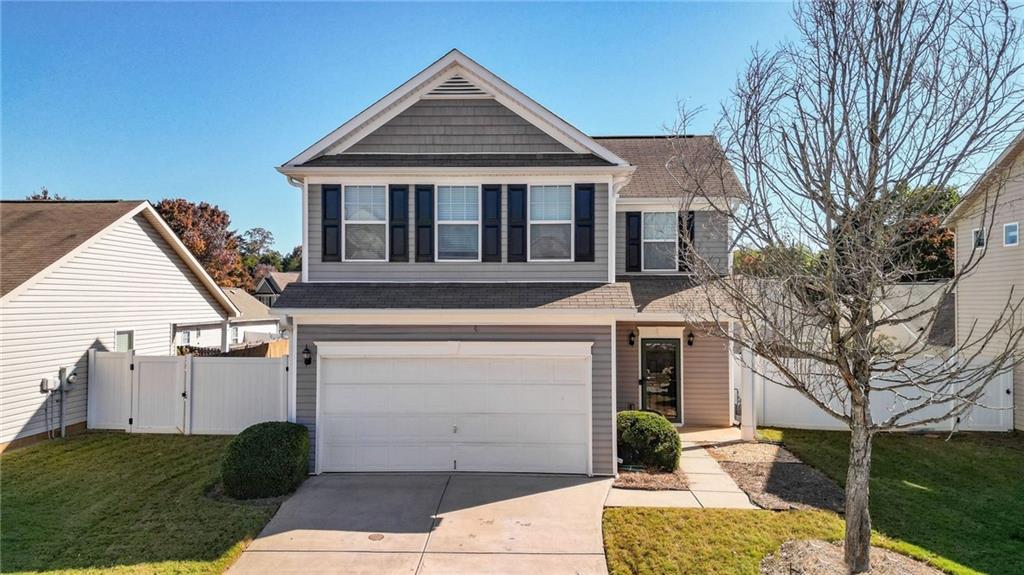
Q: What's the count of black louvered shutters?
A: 8